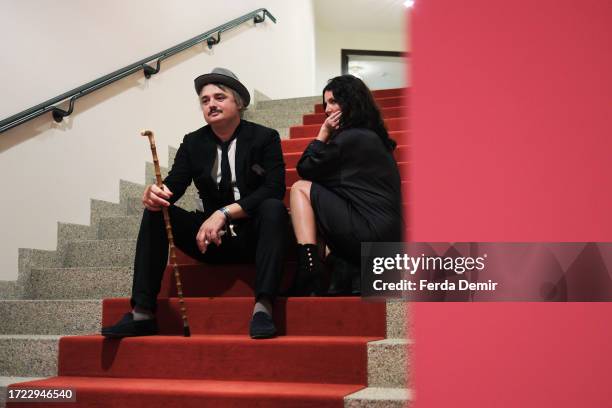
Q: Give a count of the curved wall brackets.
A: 4